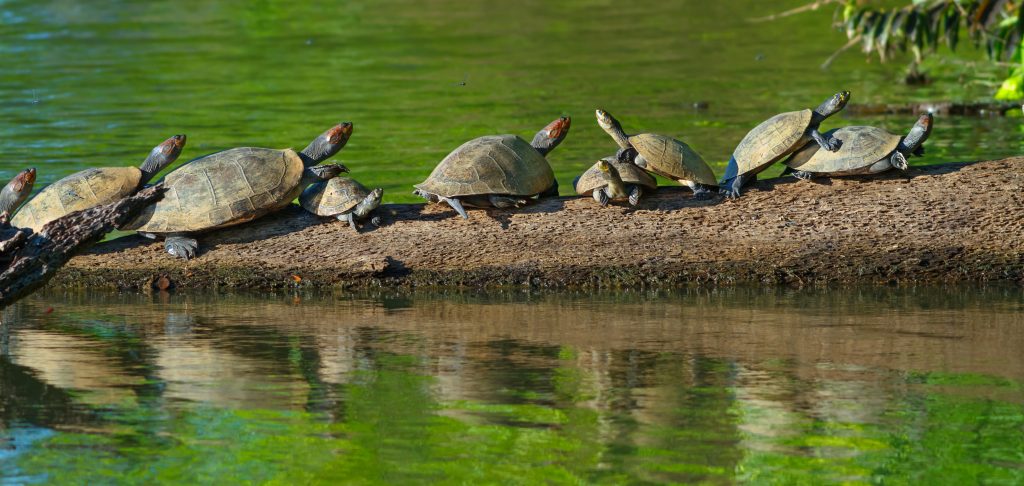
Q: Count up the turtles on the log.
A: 9